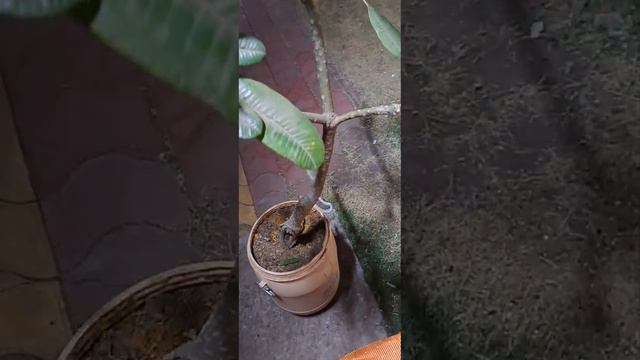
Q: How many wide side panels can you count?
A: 2